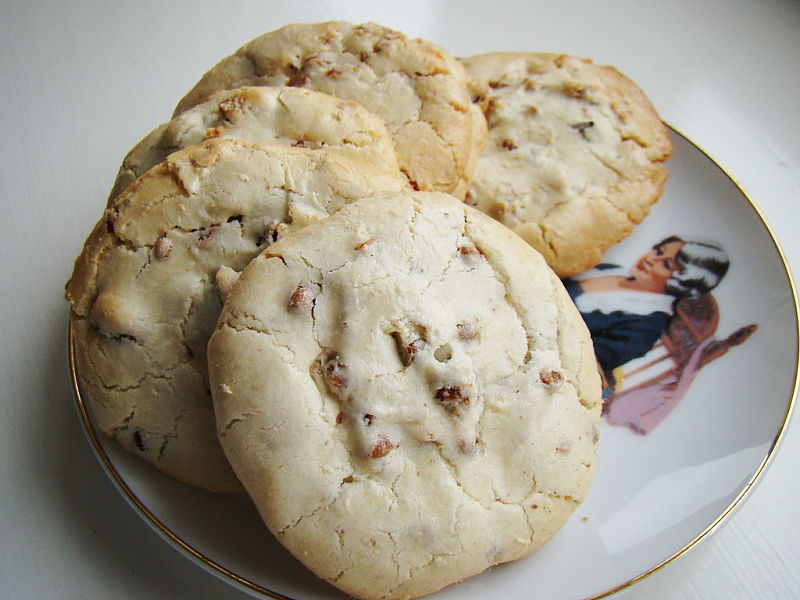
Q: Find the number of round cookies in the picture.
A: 5